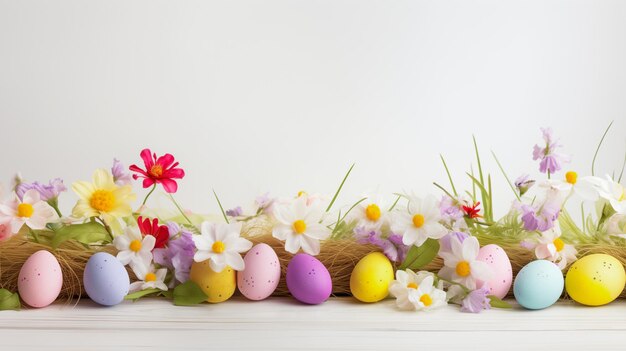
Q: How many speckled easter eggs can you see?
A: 9